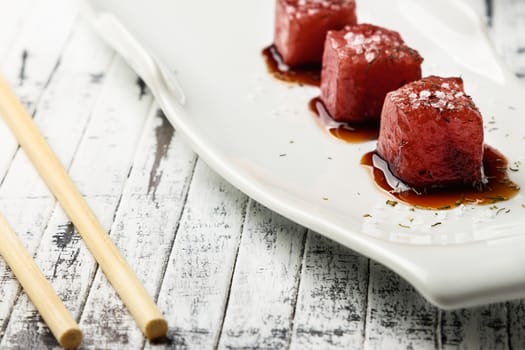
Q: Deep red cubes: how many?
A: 3